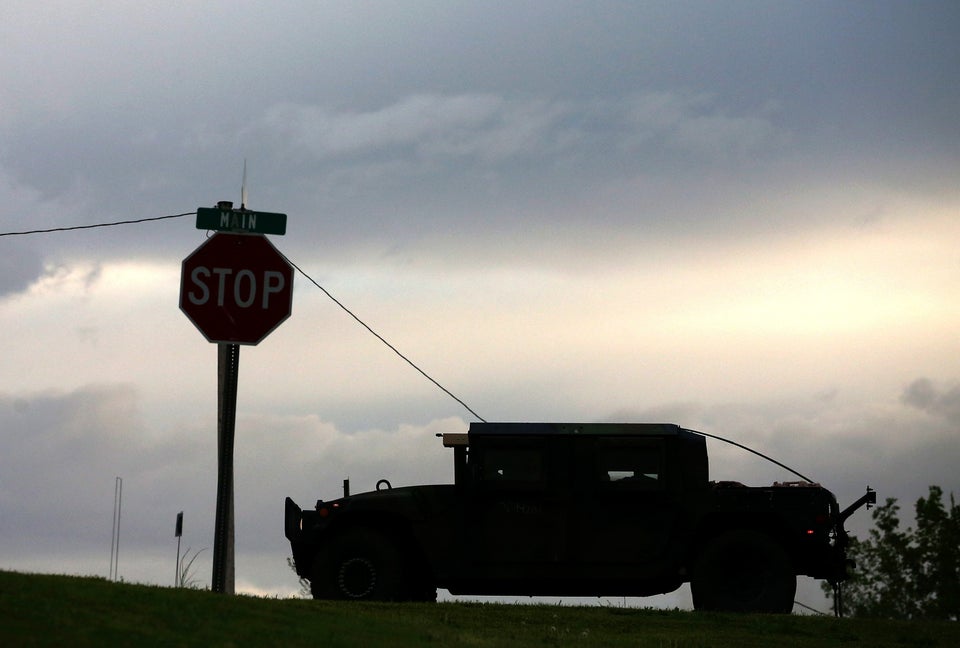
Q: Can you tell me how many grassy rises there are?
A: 1